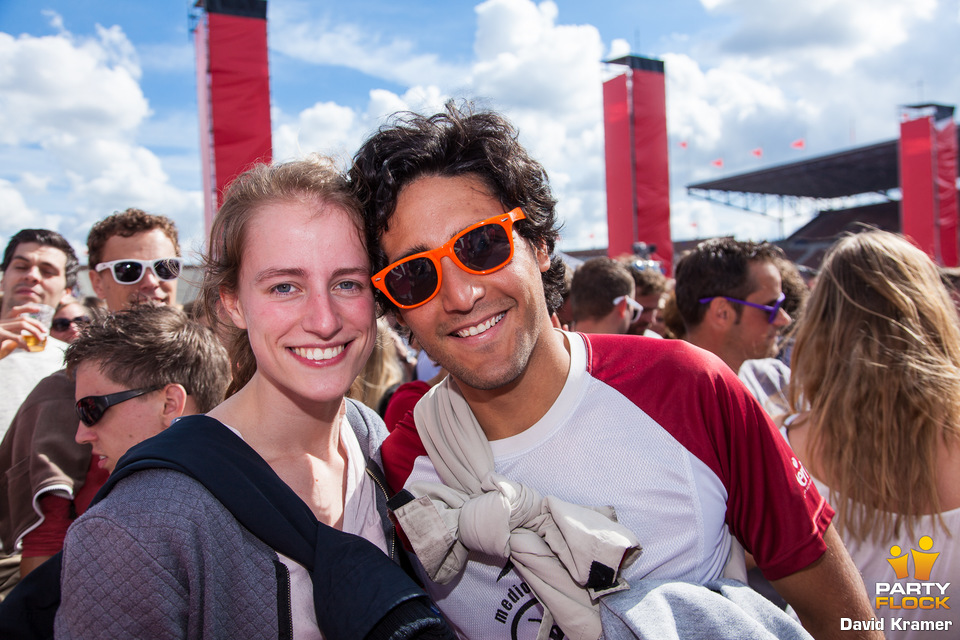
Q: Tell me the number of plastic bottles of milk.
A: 0